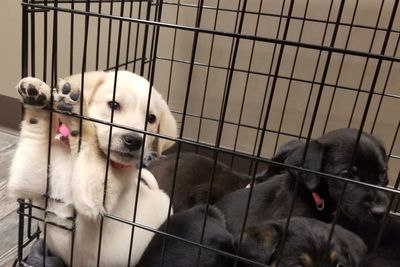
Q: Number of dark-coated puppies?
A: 4